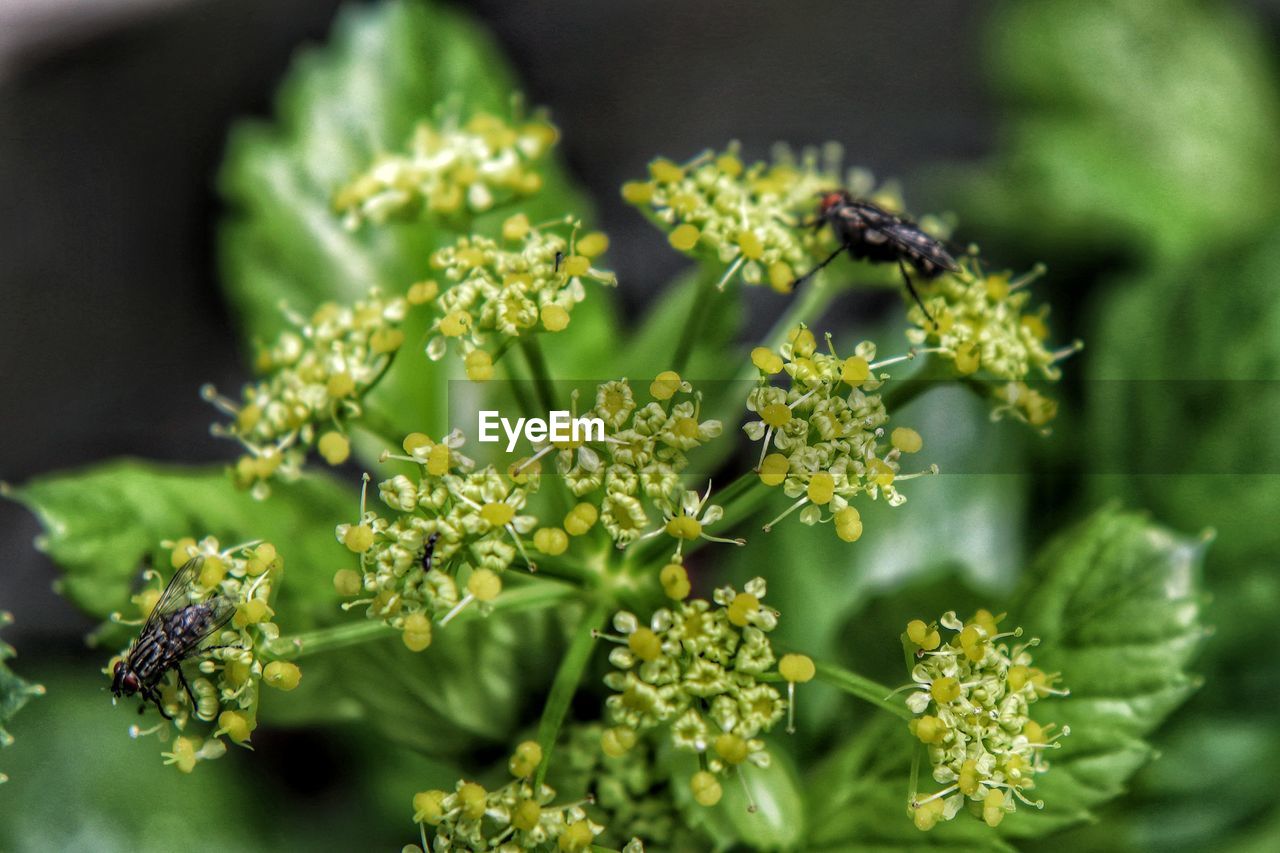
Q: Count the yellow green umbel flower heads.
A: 12